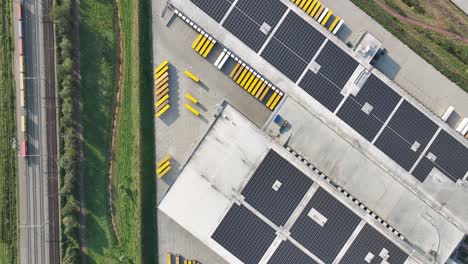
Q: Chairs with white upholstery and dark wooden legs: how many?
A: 0